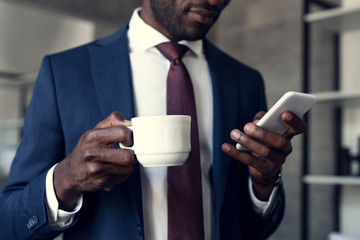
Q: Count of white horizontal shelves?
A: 3